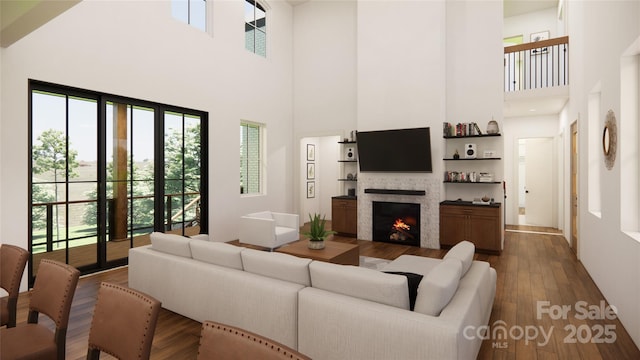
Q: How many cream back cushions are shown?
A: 6